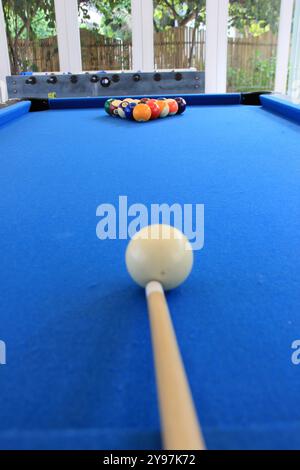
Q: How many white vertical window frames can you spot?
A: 5